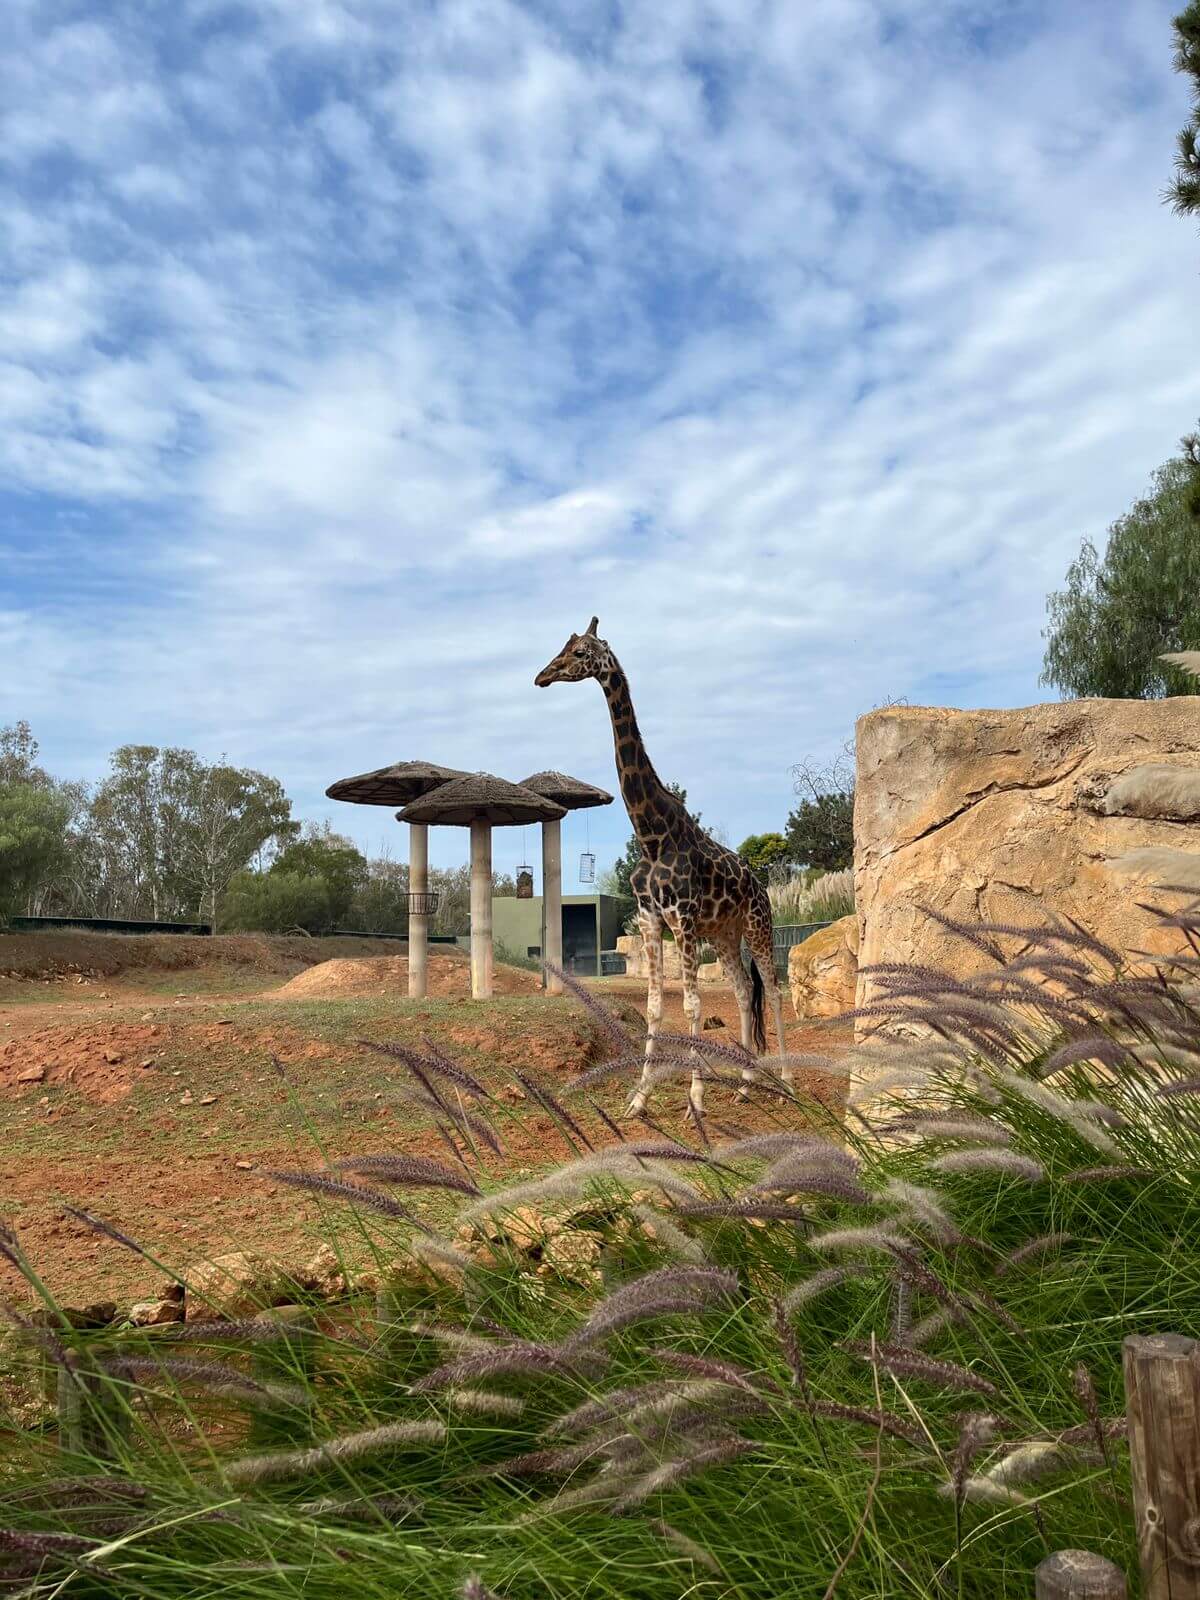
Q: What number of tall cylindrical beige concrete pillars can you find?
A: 3